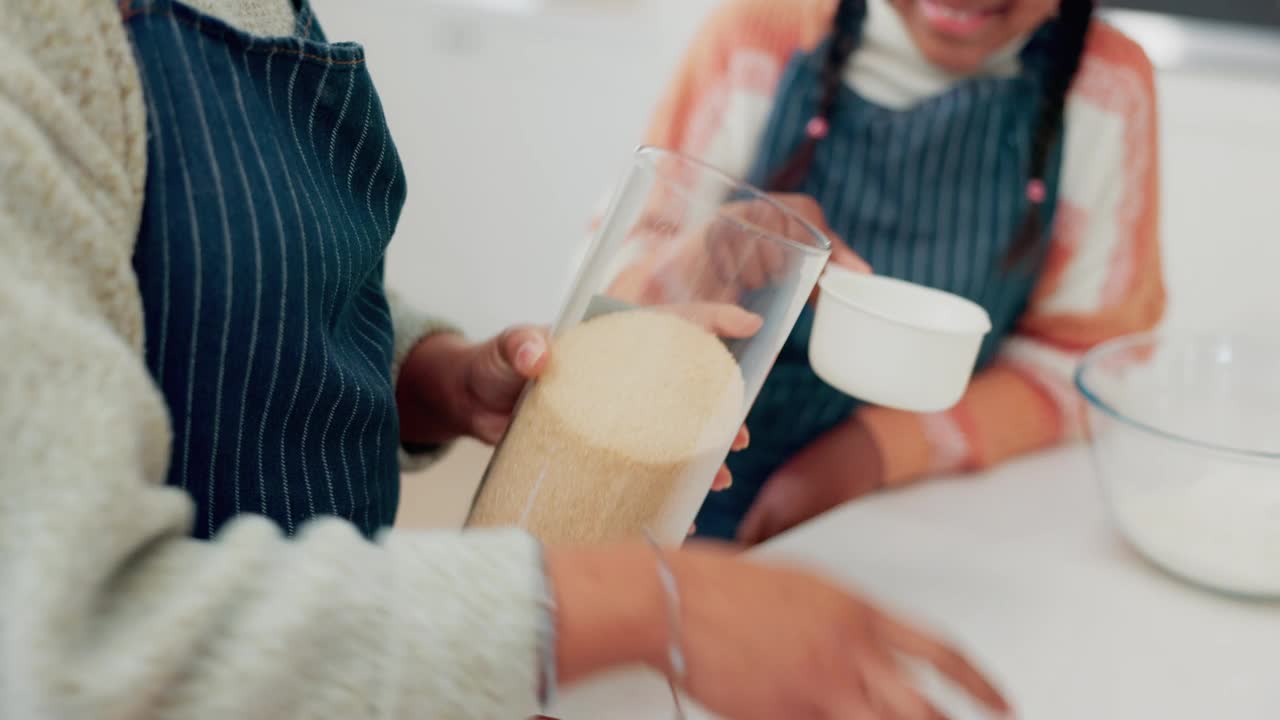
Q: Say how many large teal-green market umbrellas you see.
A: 0